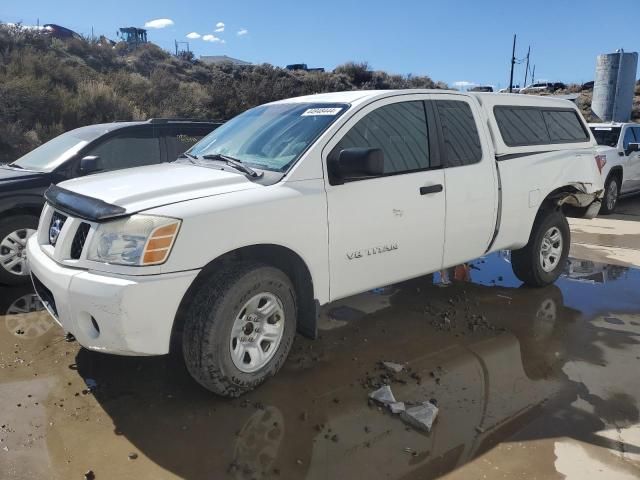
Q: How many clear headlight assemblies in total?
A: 1